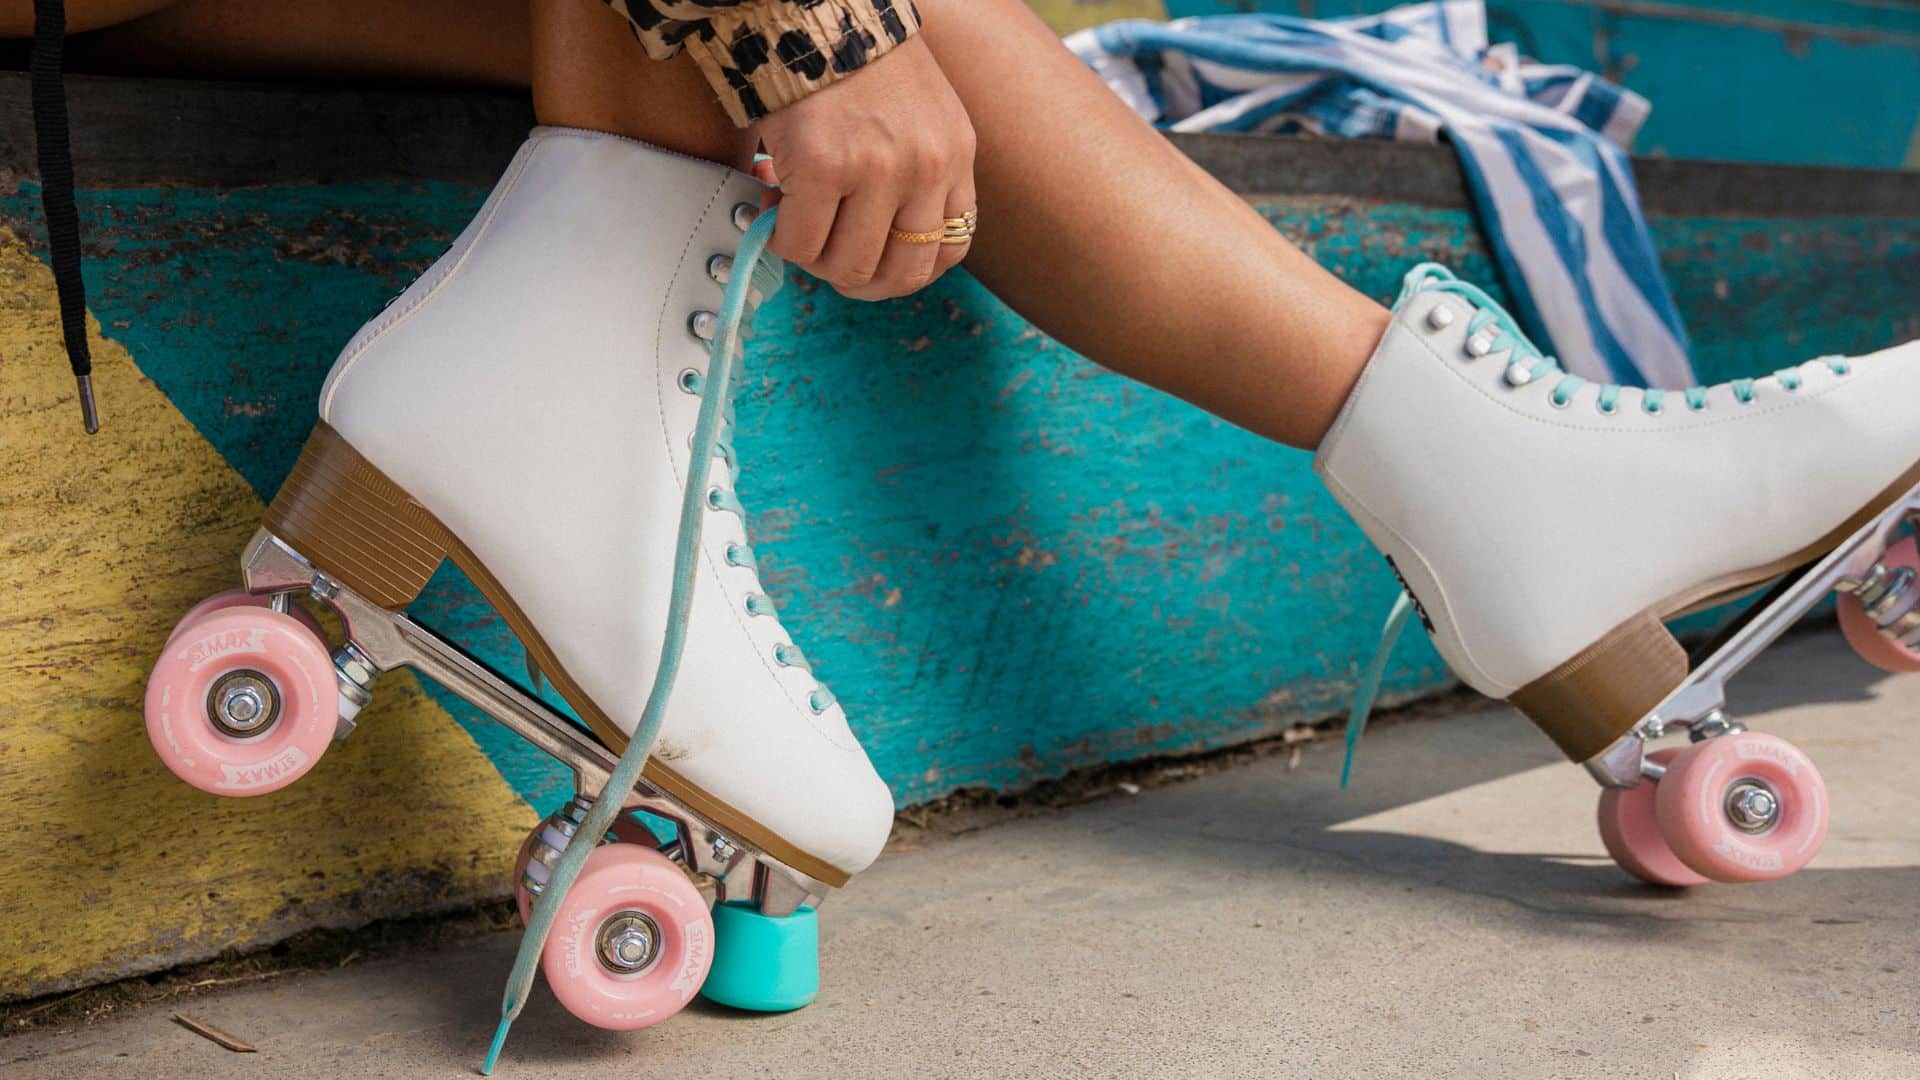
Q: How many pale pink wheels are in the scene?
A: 7